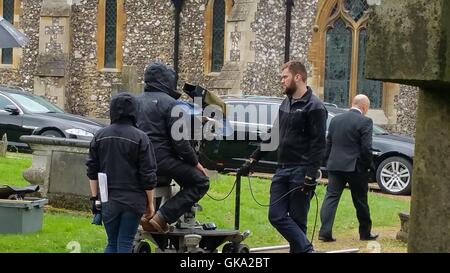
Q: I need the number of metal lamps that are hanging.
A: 0